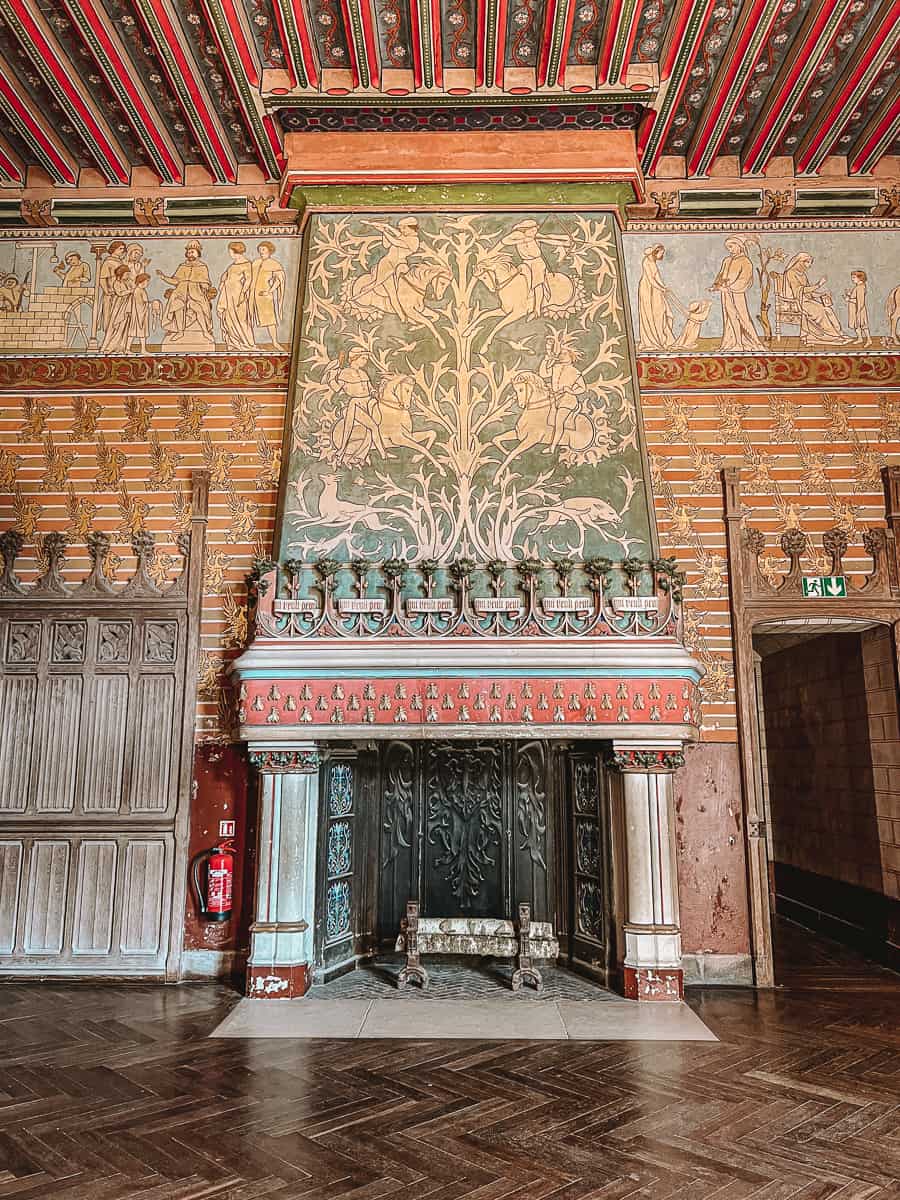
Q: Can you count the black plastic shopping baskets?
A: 0